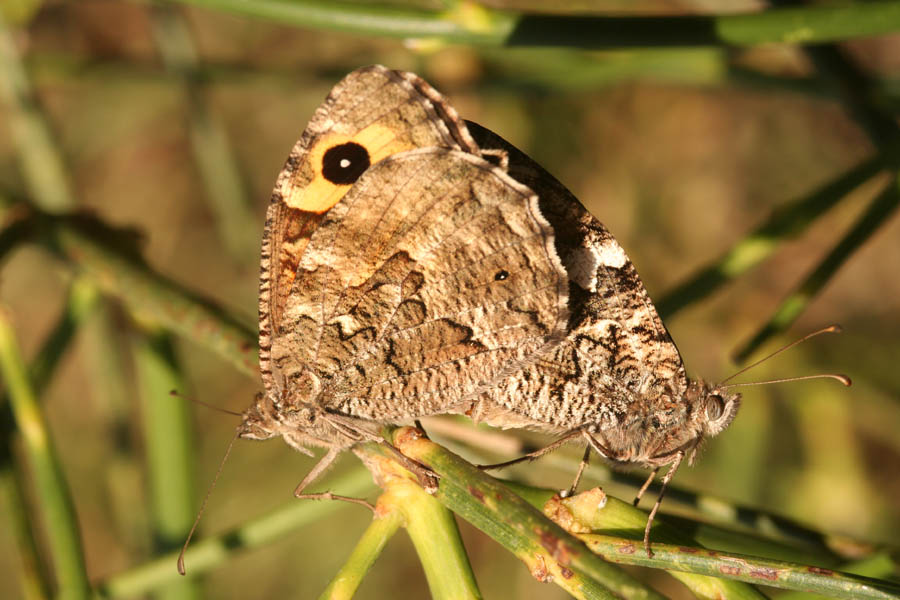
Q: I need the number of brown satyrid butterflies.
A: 2